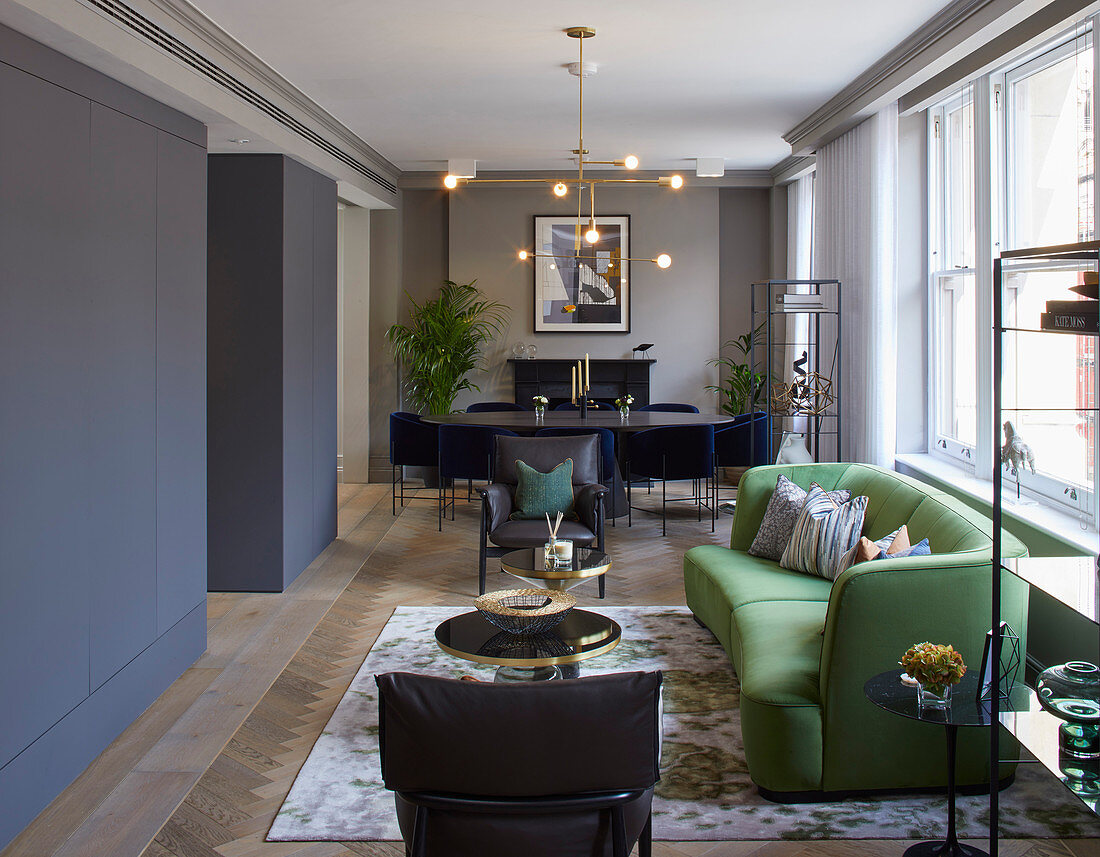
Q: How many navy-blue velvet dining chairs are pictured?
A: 8